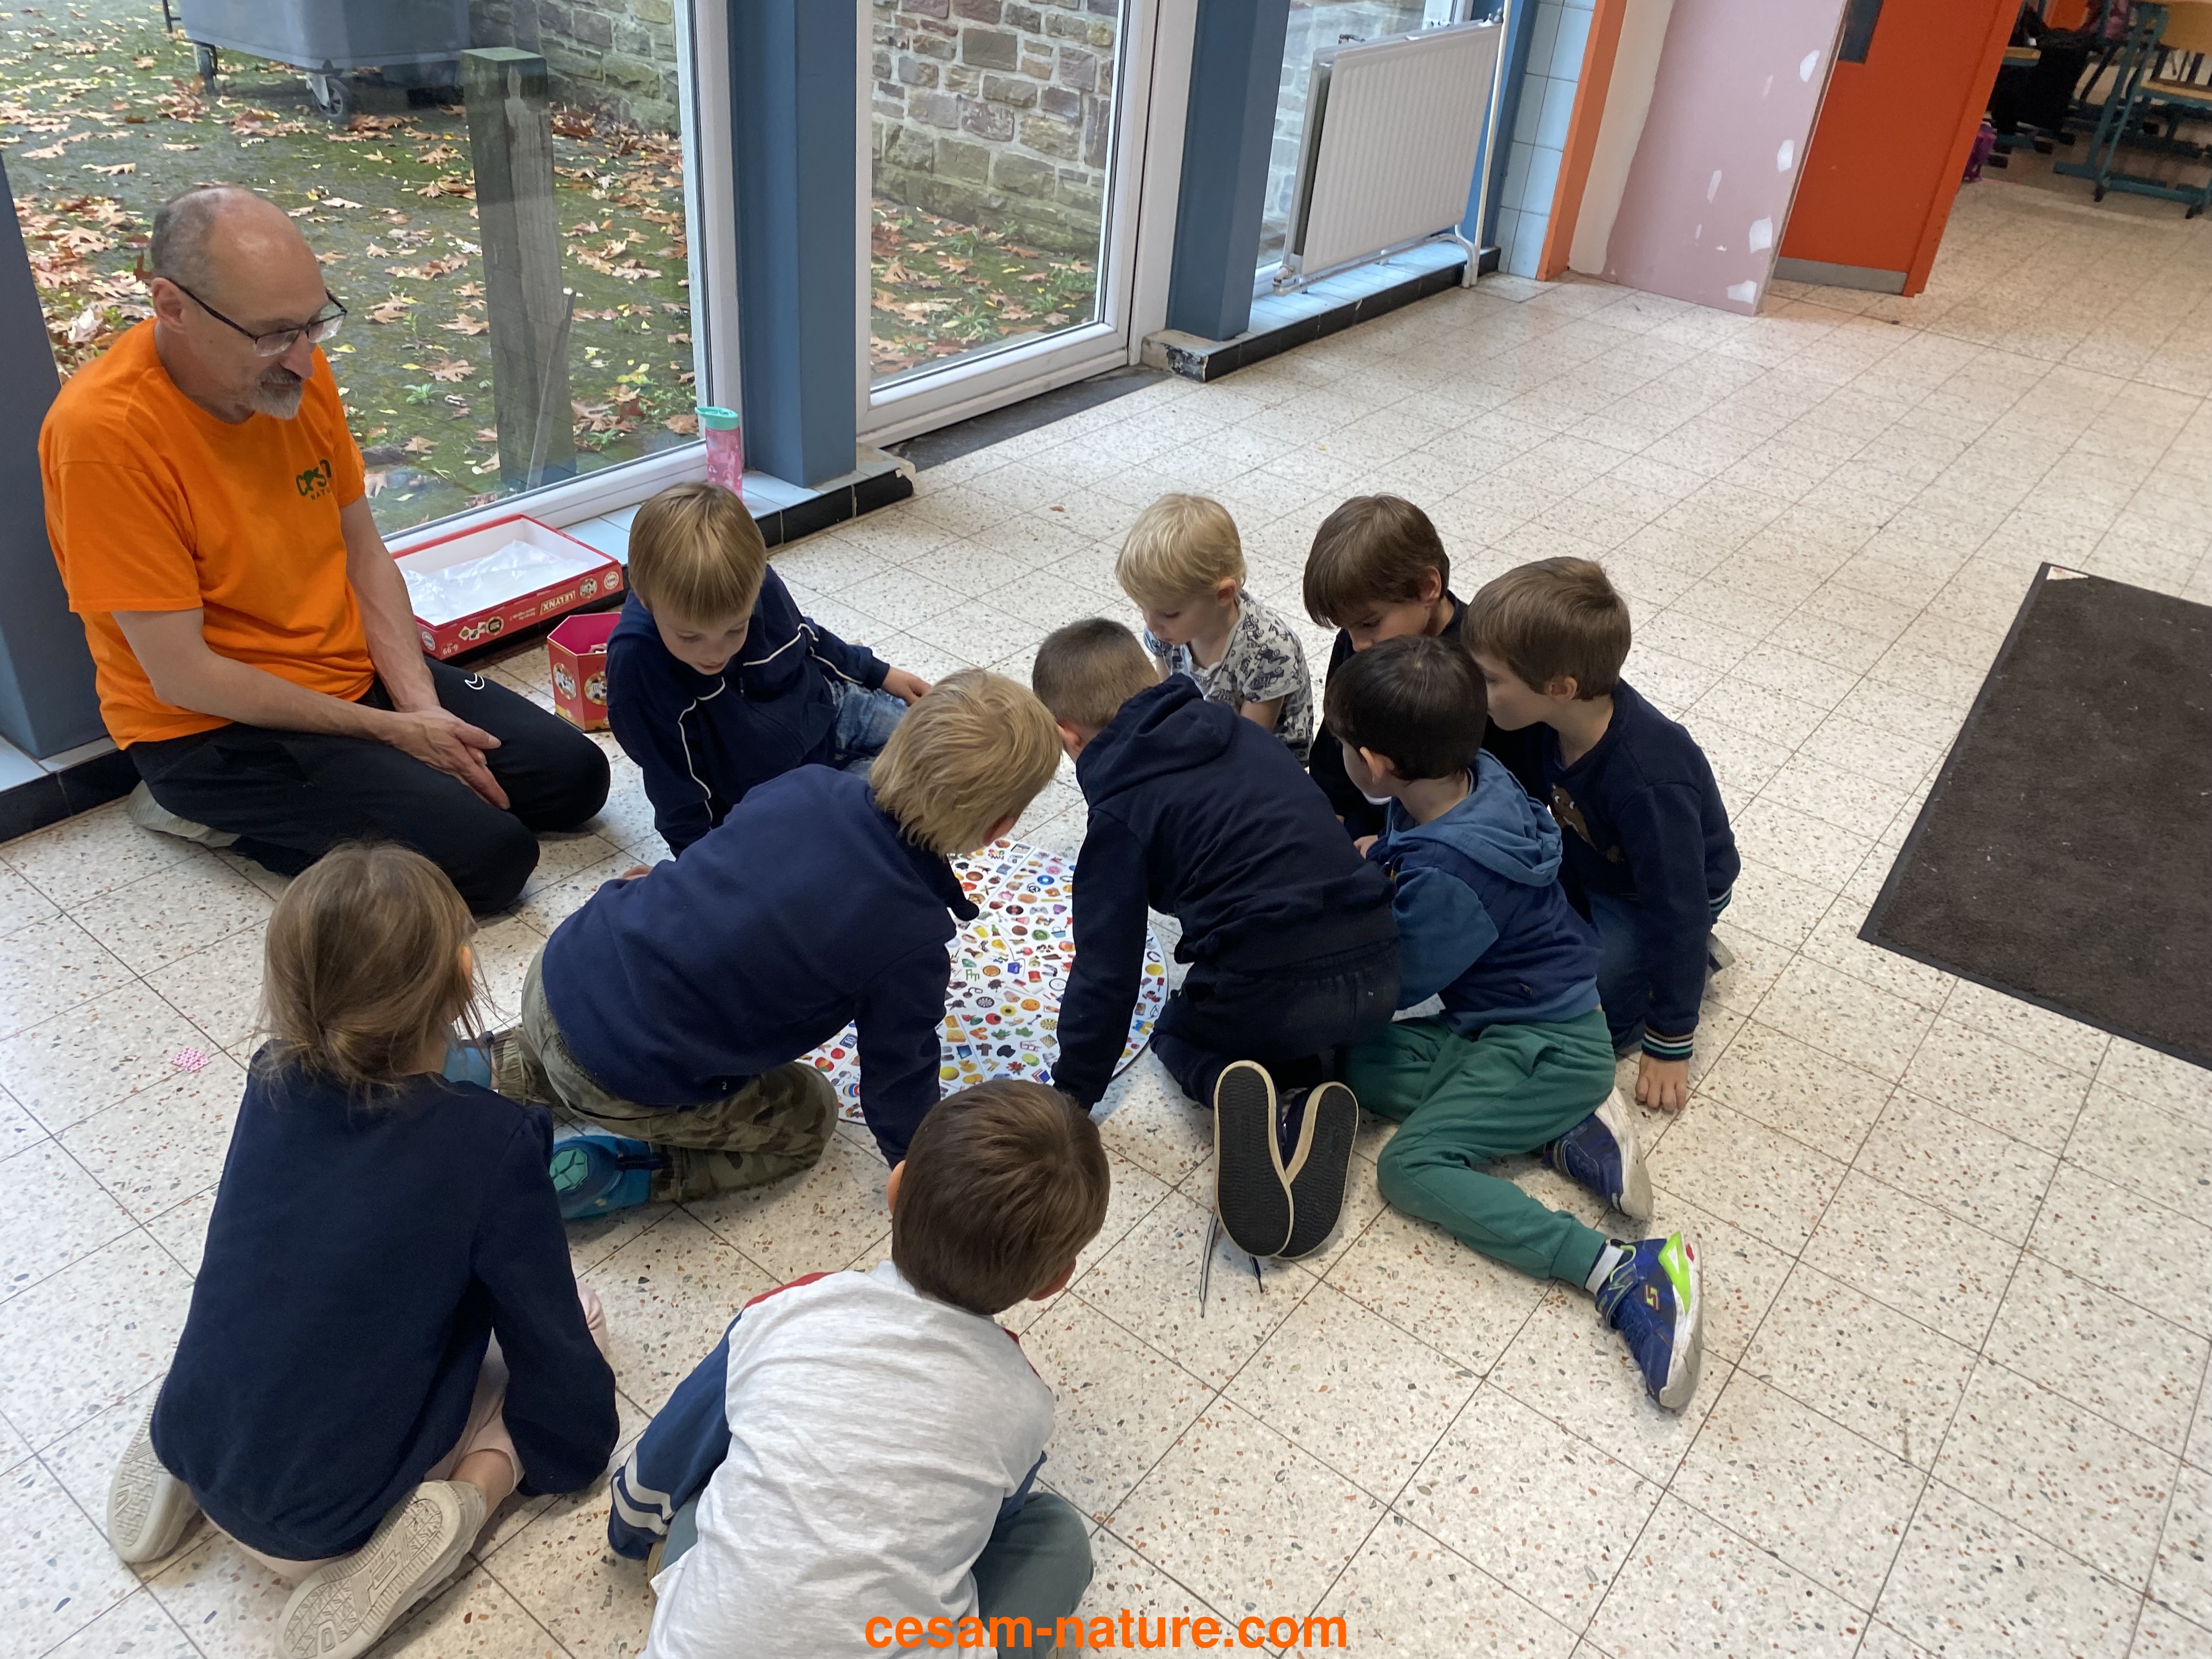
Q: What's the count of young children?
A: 9